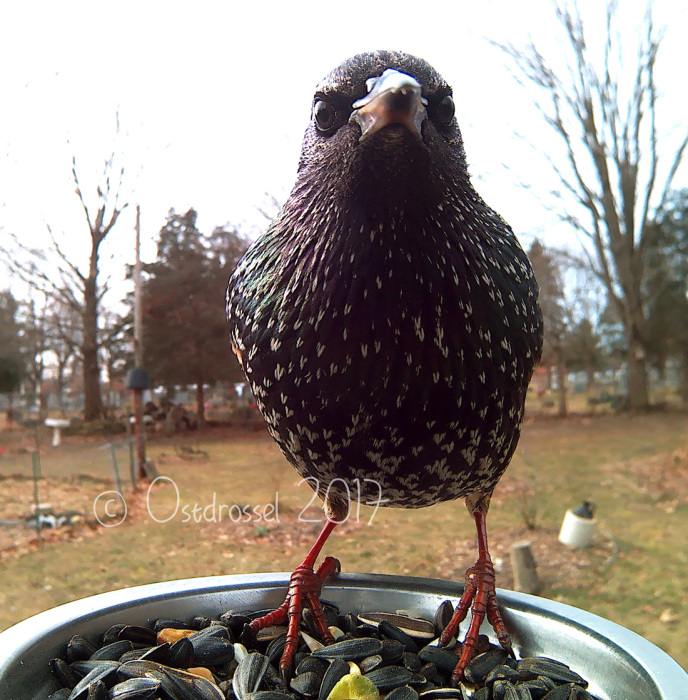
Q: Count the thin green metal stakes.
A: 3